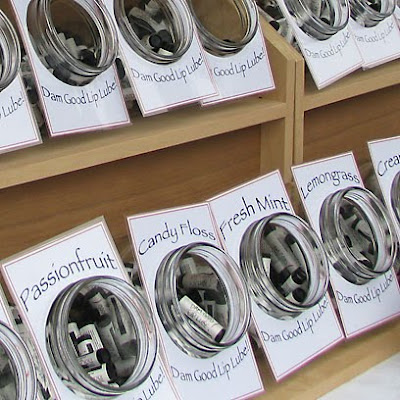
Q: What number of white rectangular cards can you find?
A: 12